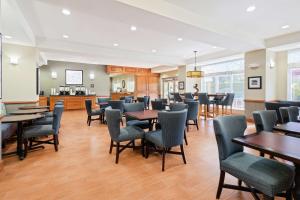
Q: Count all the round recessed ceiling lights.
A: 10